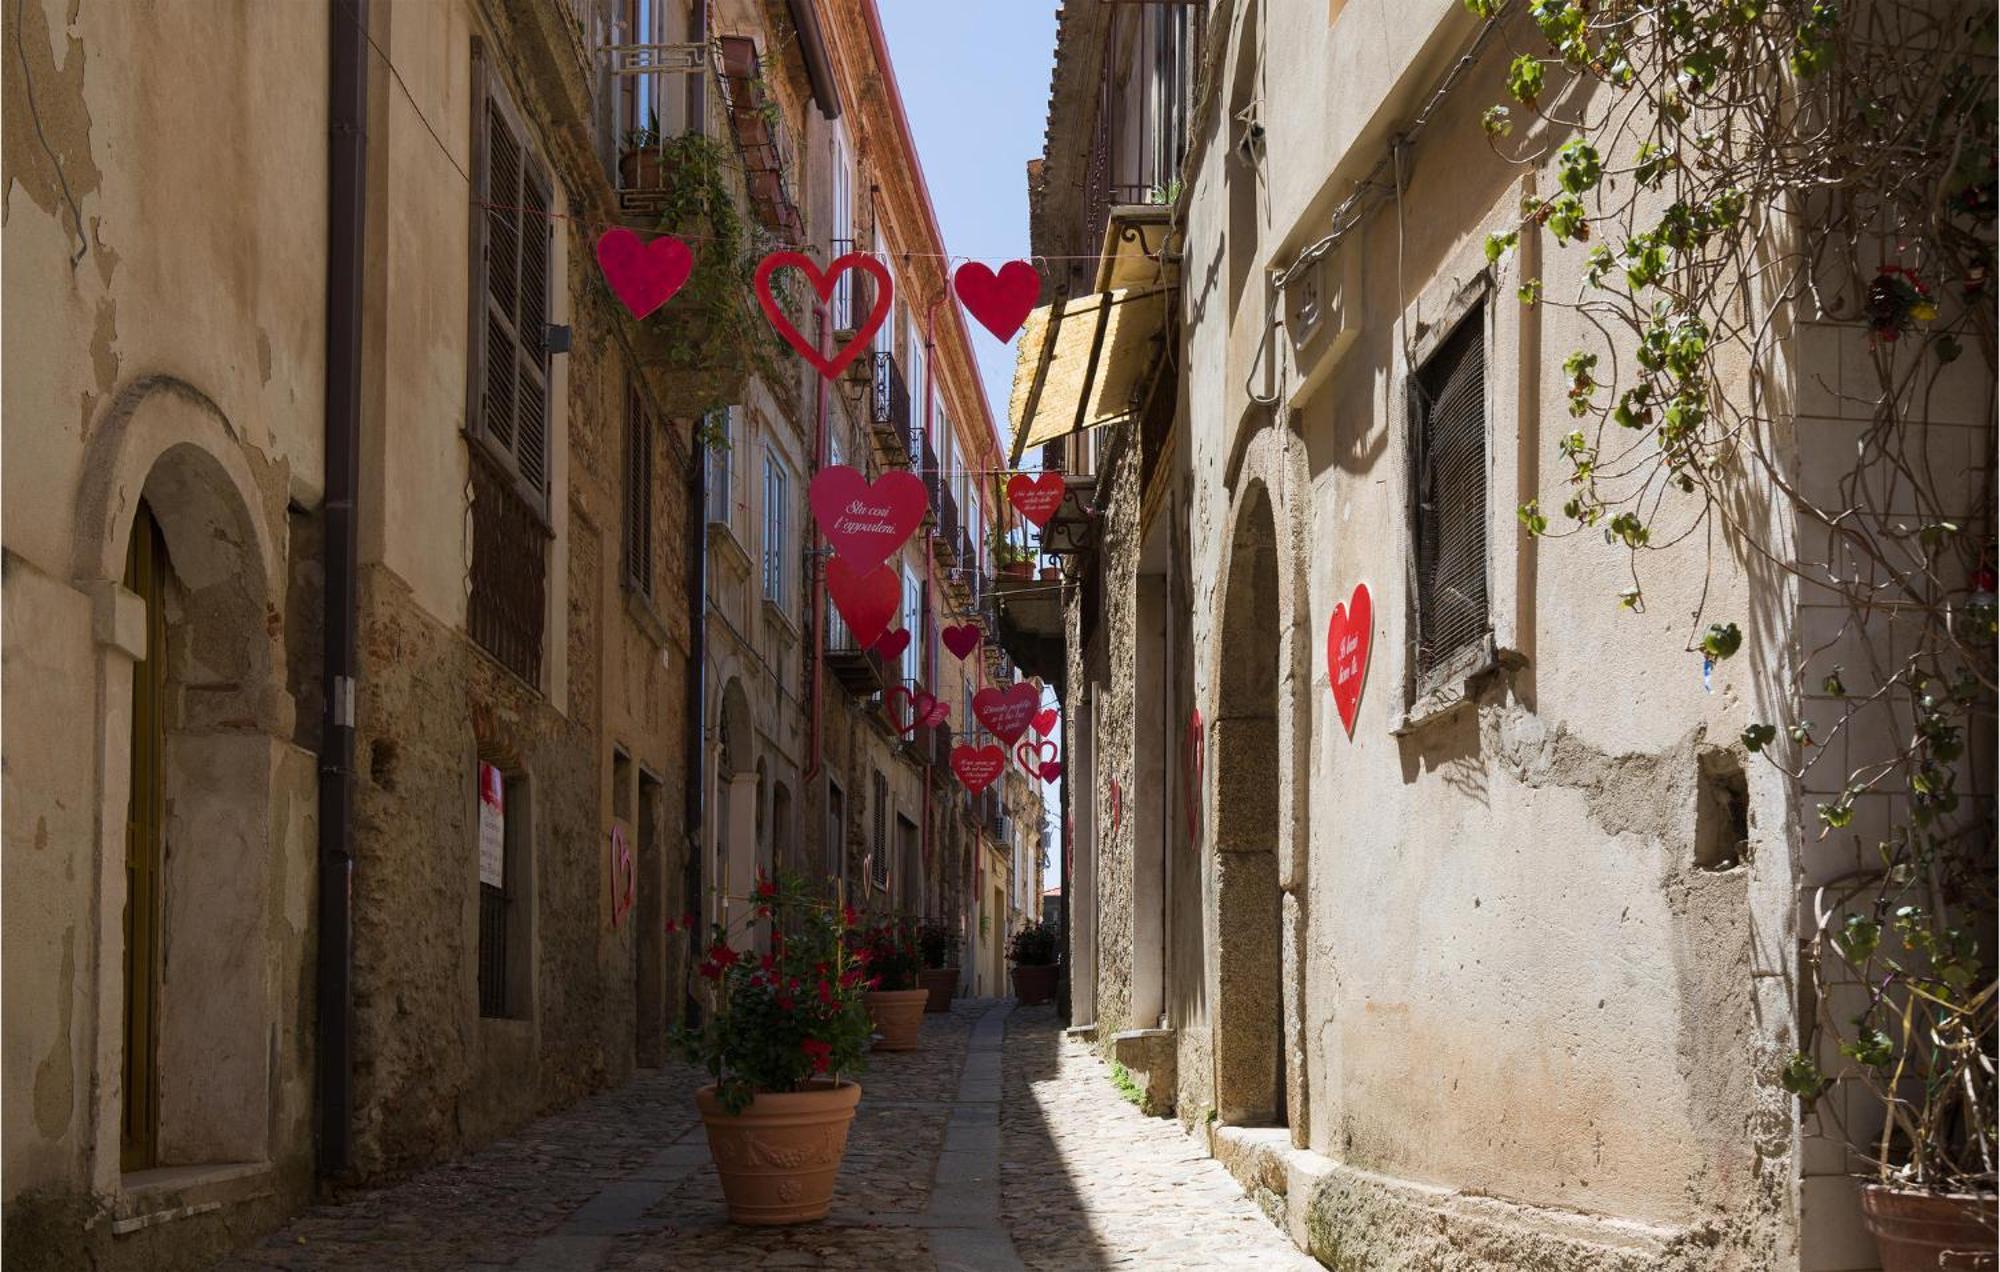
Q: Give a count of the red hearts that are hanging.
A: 15